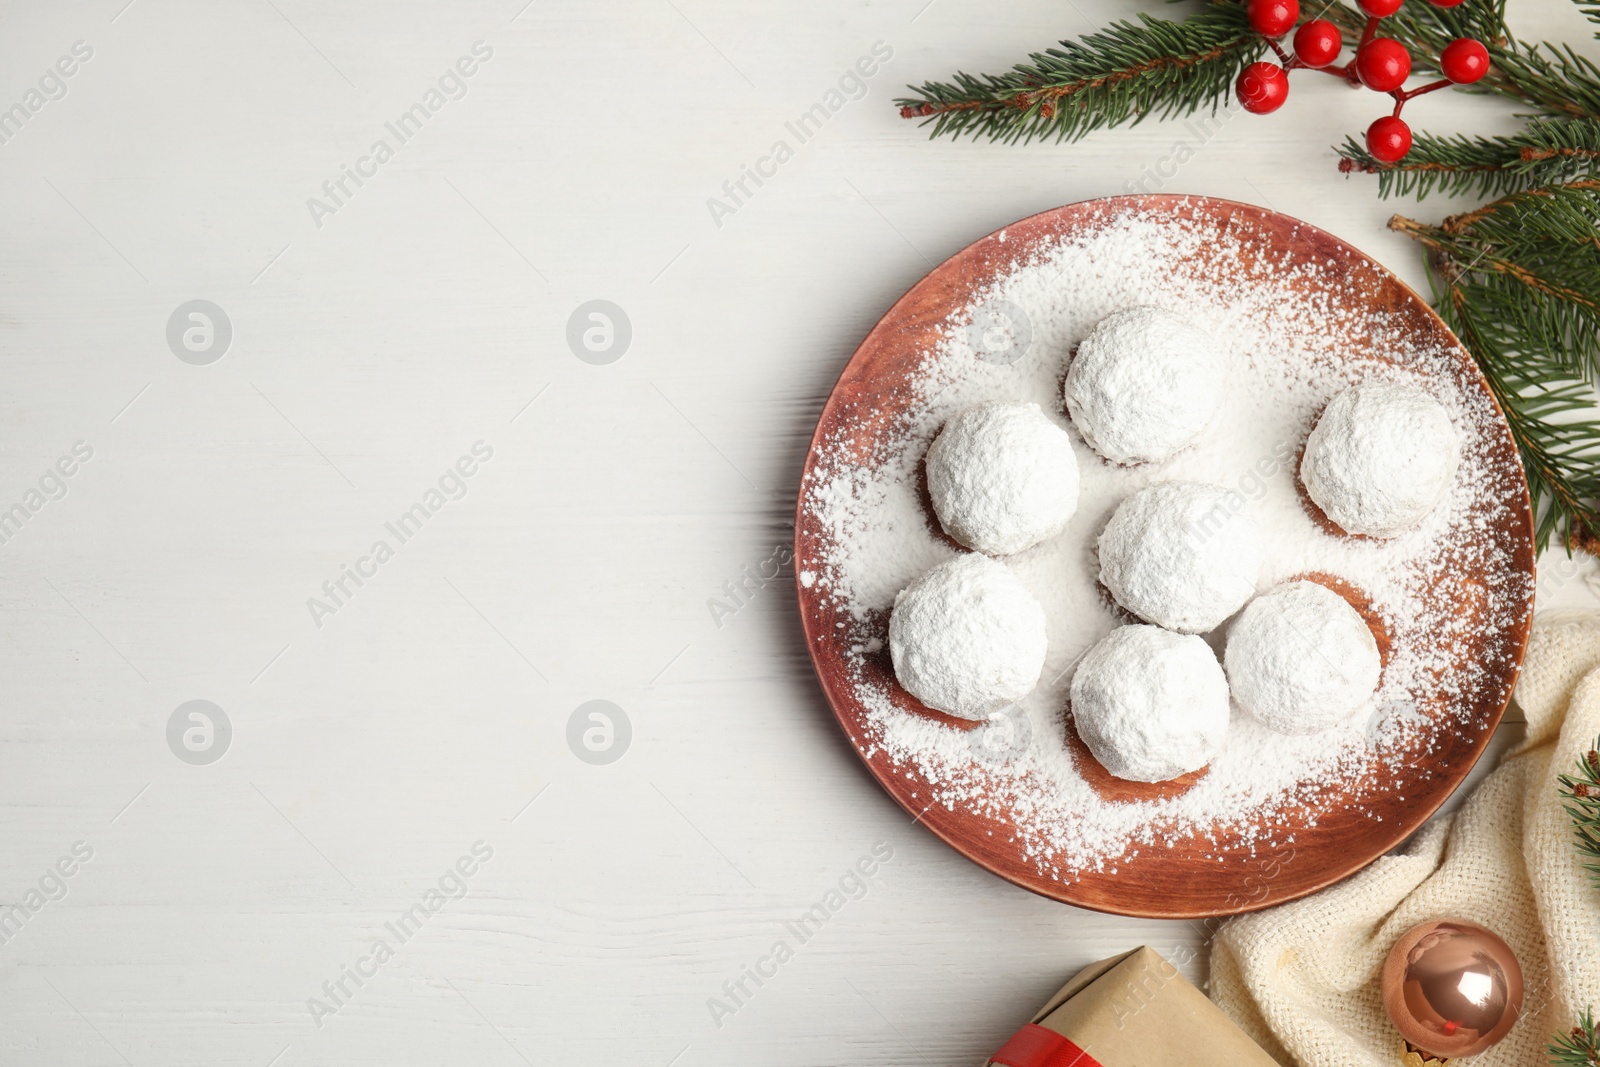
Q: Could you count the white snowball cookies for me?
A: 7